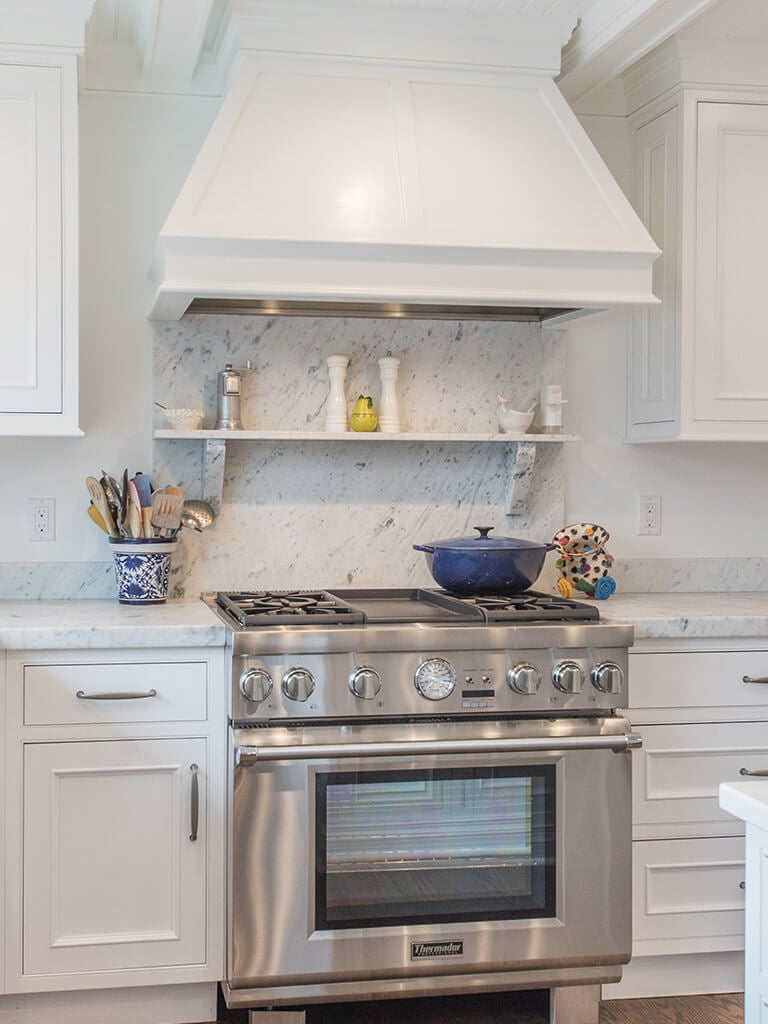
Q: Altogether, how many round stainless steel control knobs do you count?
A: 6